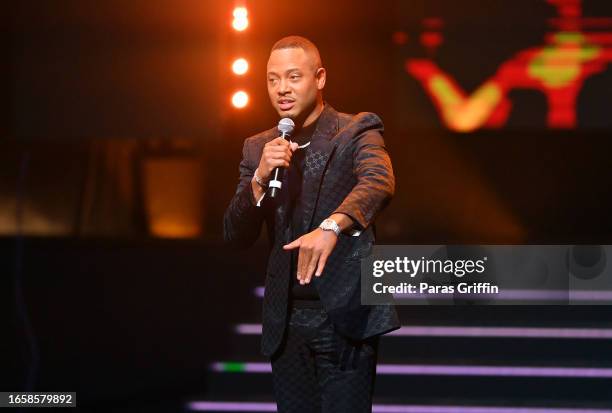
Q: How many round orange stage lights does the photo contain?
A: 4